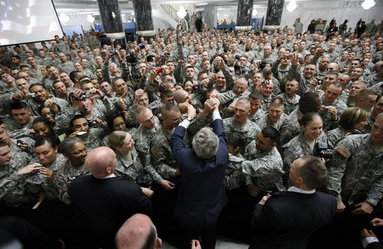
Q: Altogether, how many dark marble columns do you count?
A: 4